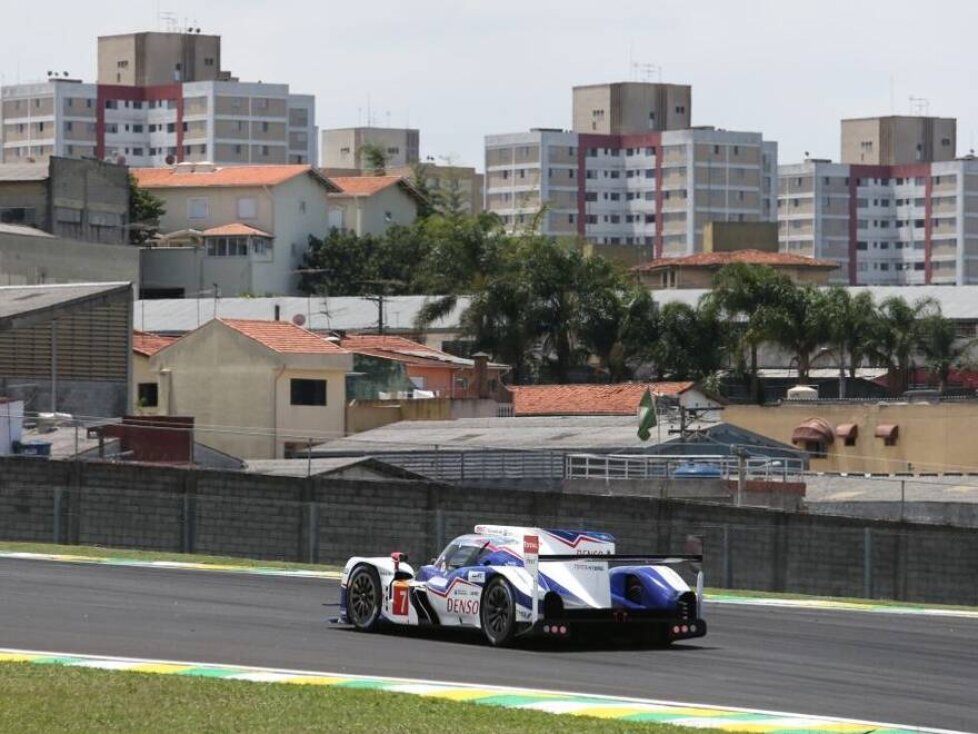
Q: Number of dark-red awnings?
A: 3